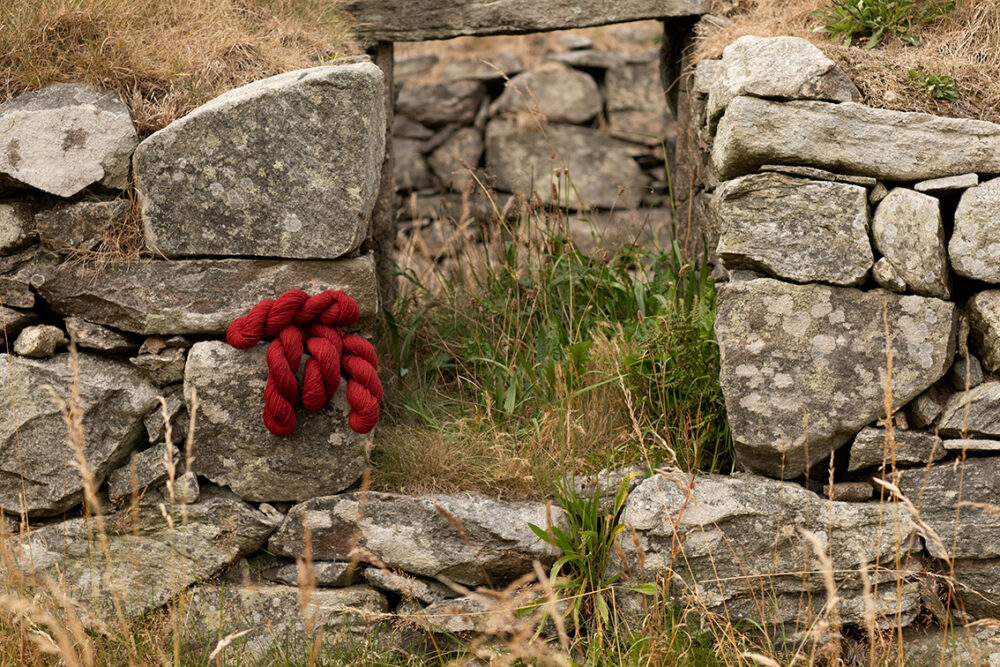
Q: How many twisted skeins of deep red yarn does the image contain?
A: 4